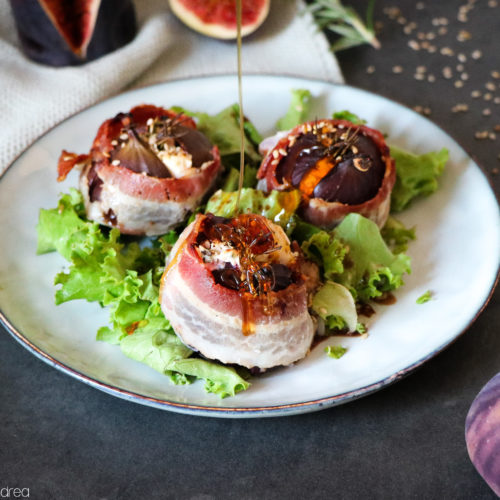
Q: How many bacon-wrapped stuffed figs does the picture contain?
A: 3